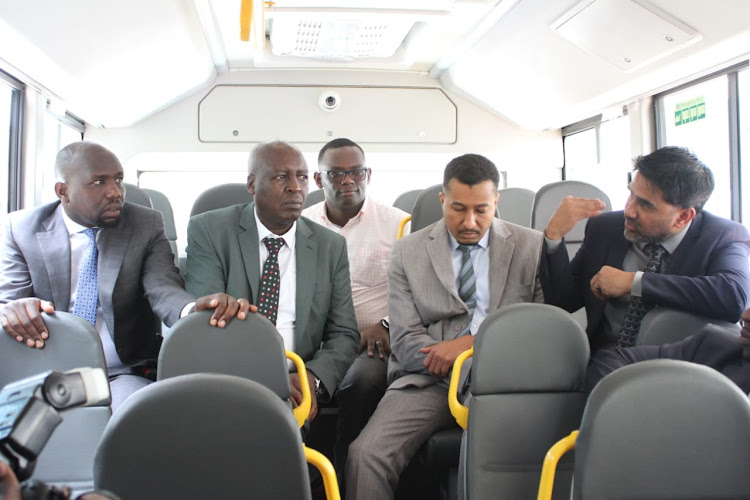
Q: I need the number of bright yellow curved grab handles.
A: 5